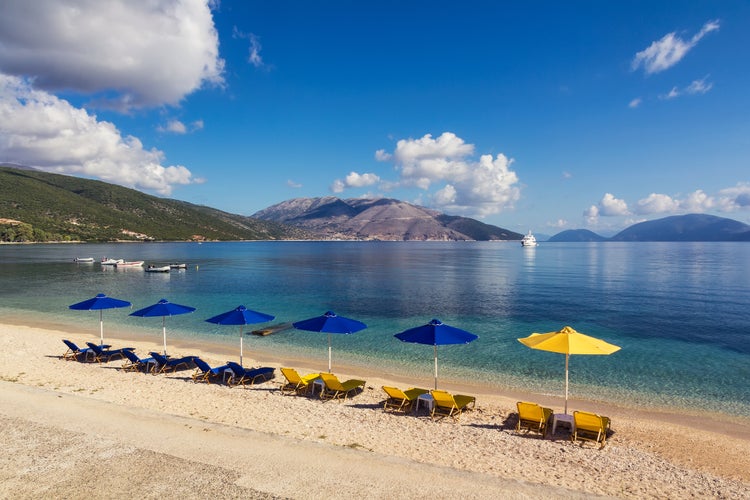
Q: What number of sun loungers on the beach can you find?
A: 12